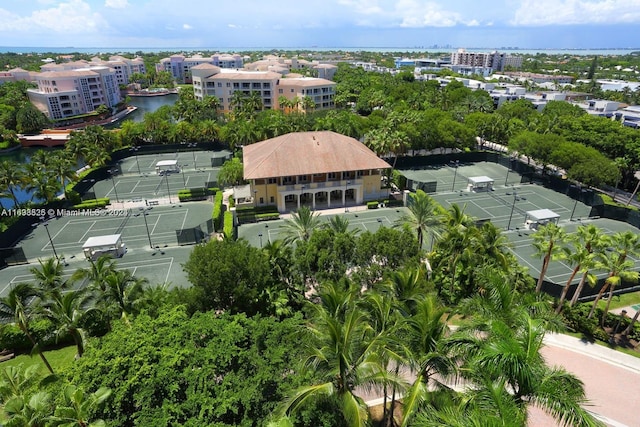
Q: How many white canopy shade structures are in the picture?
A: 4